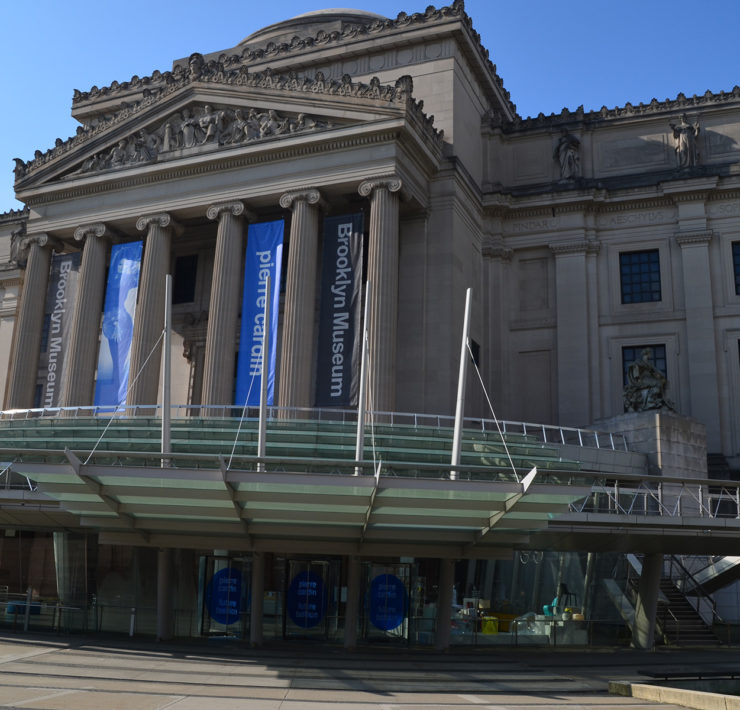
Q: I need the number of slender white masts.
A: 4